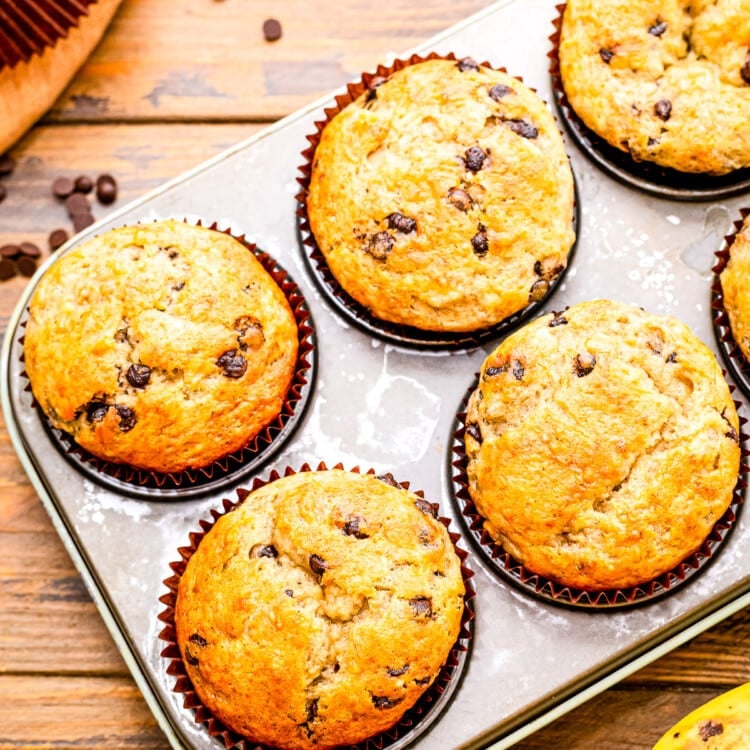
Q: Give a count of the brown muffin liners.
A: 7